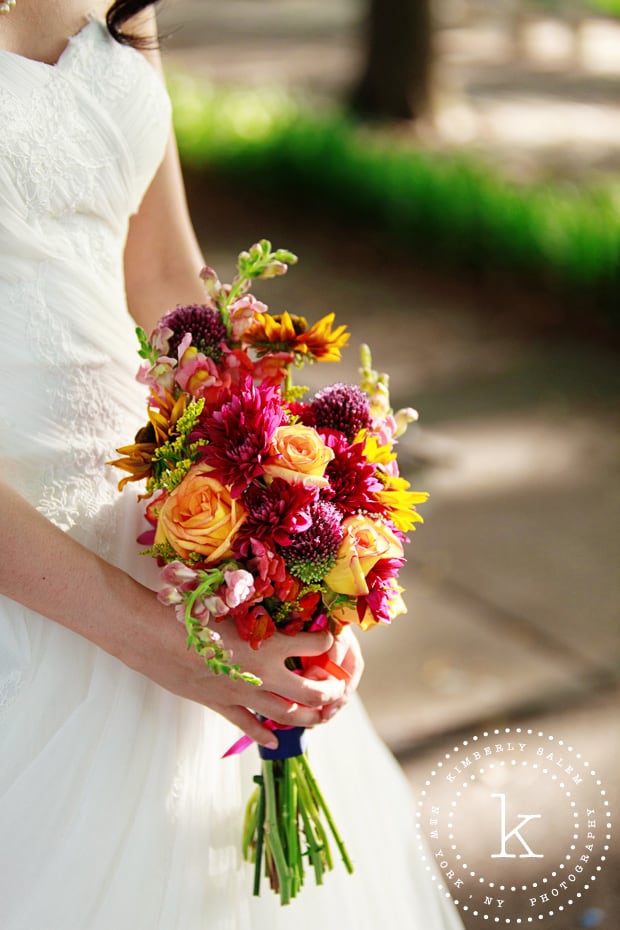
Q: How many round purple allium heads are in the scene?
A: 3